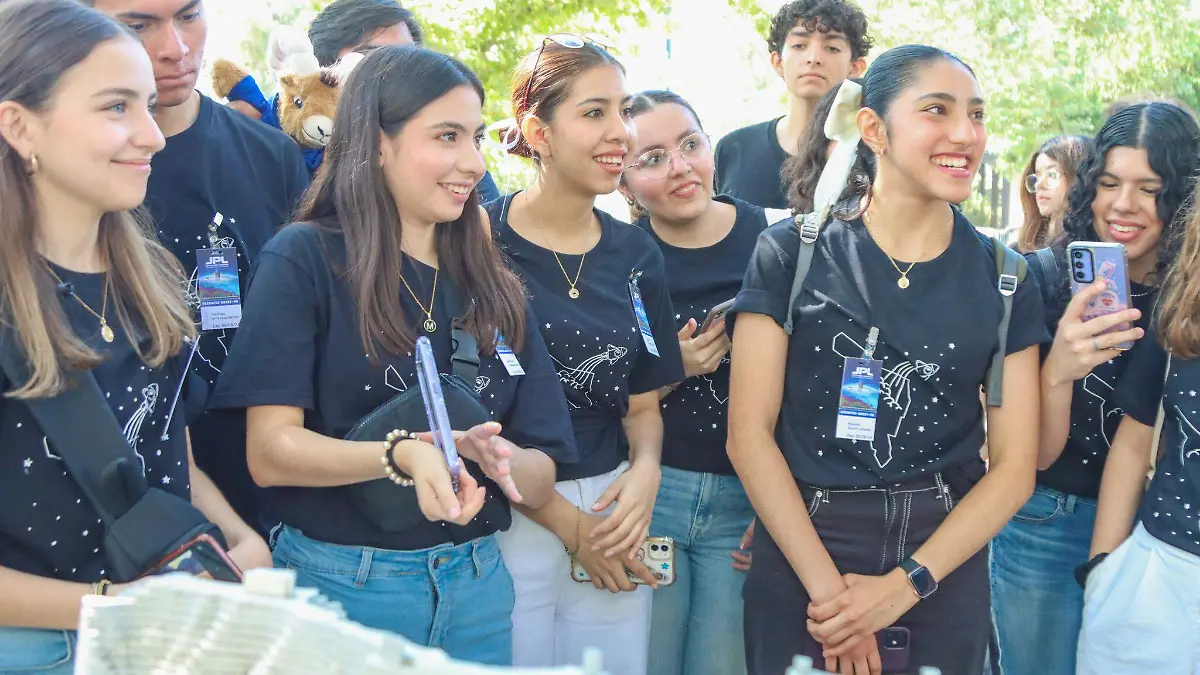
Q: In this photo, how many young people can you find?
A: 11